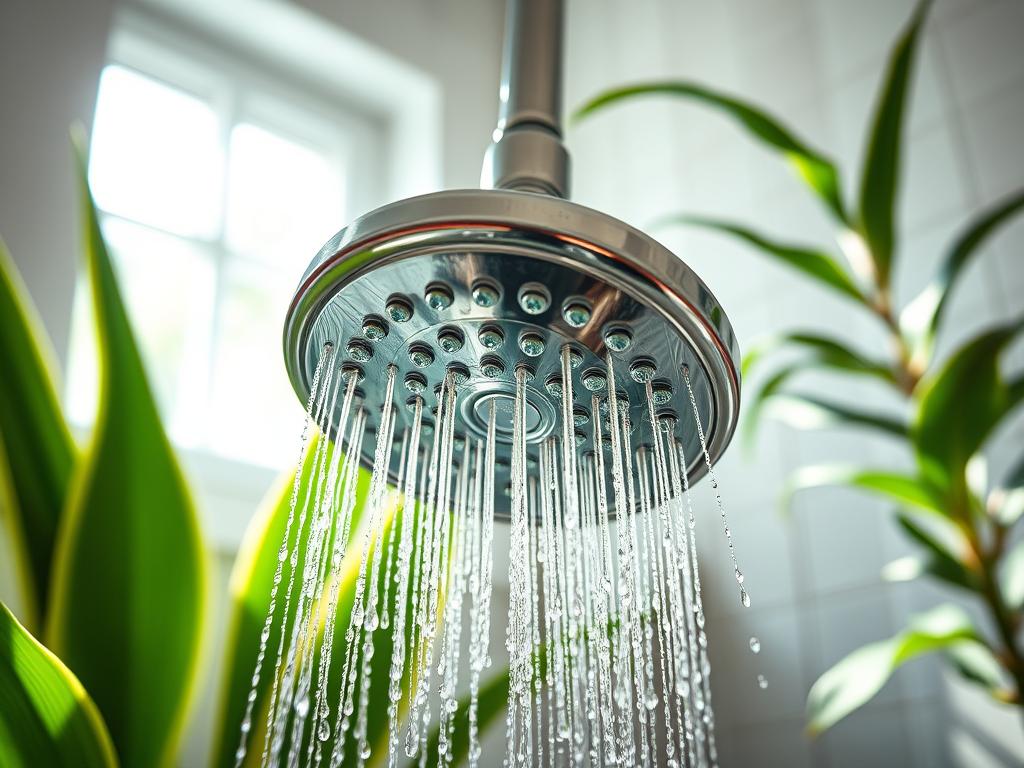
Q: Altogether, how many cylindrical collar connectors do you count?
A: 1